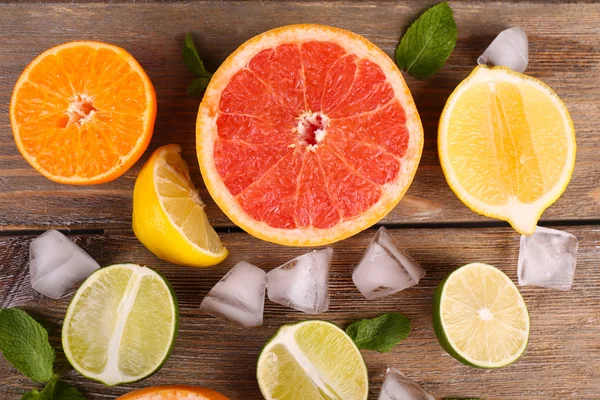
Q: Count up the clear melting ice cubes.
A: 7